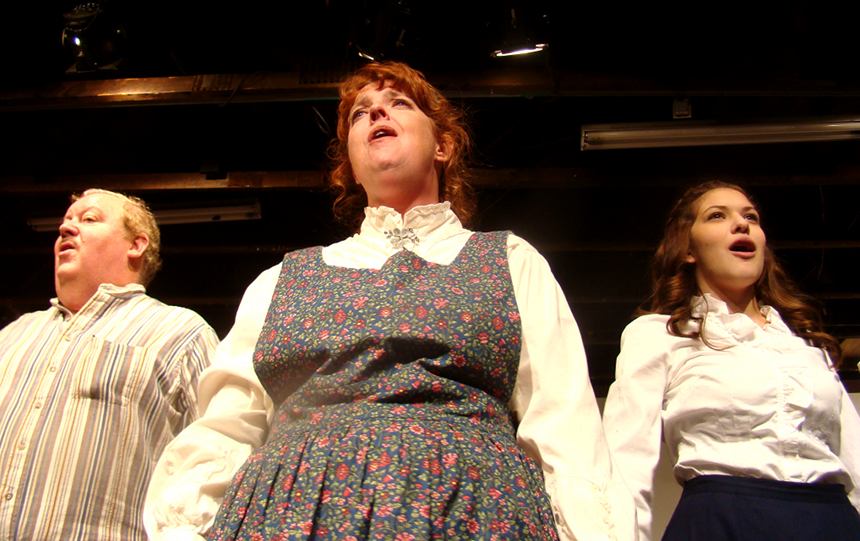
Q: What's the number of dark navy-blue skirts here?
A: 1